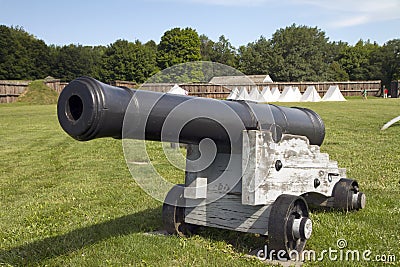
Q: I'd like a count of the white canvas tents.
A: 10